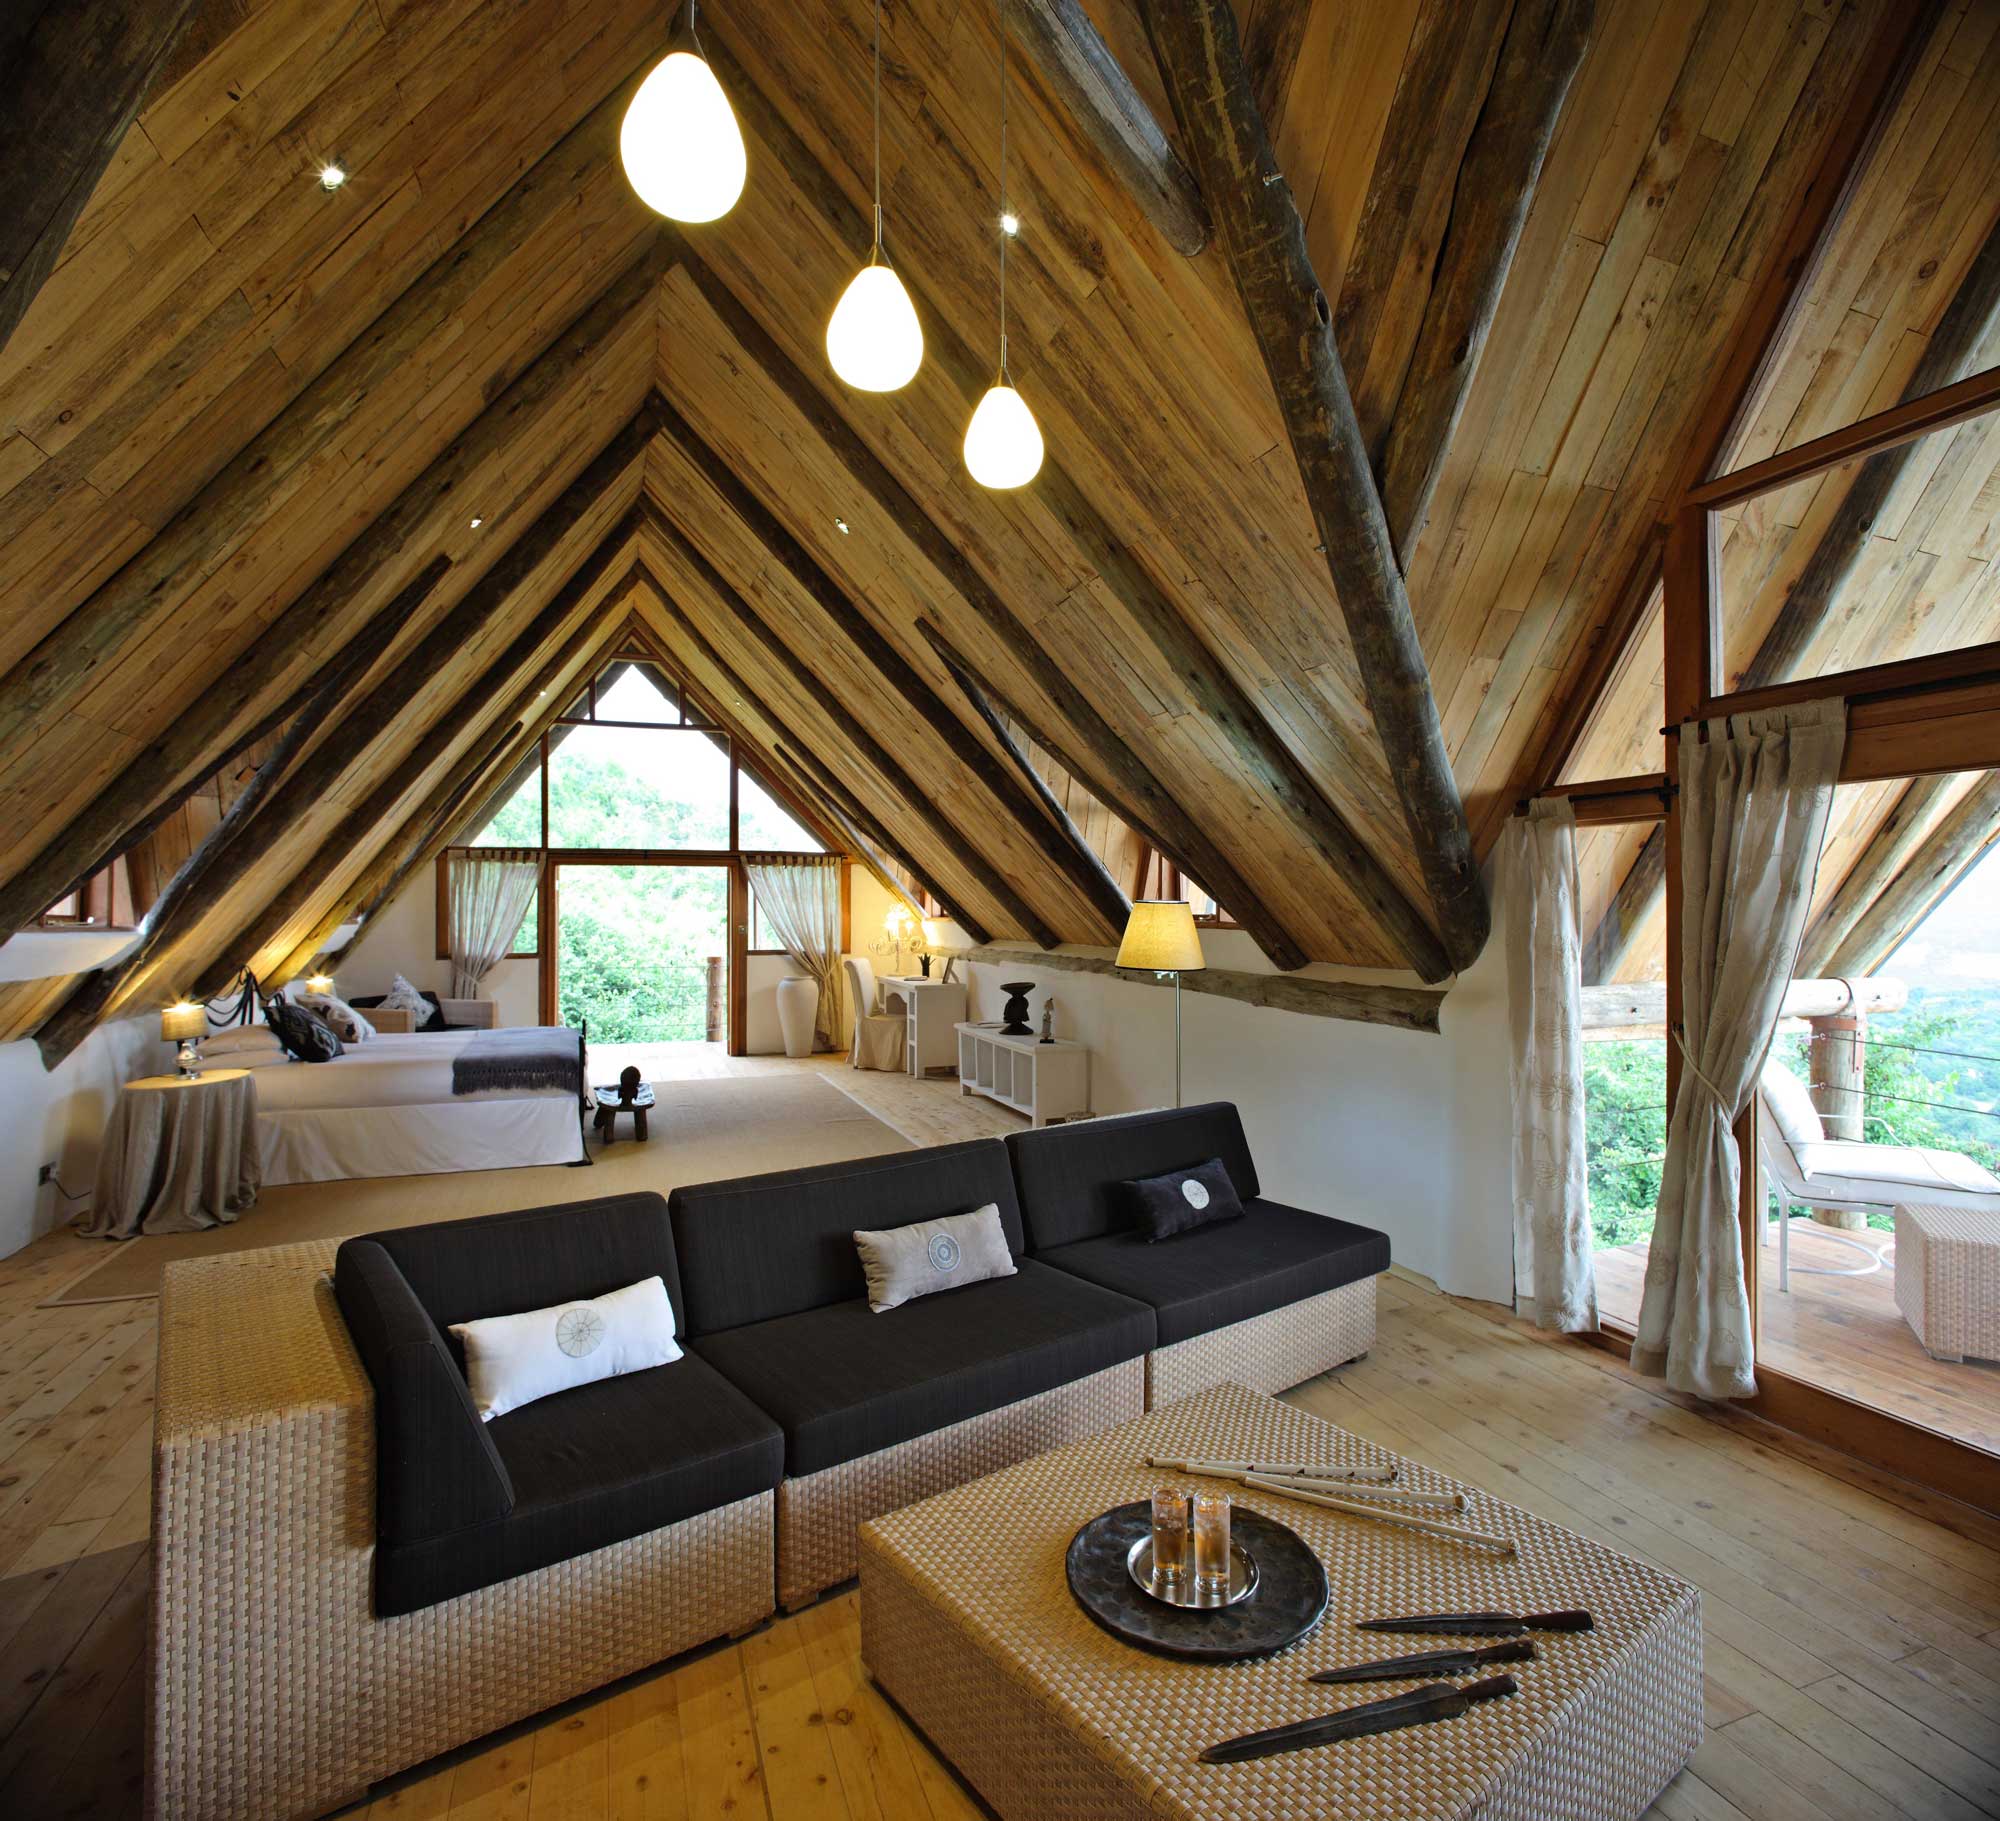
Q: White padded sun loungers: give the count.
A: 1